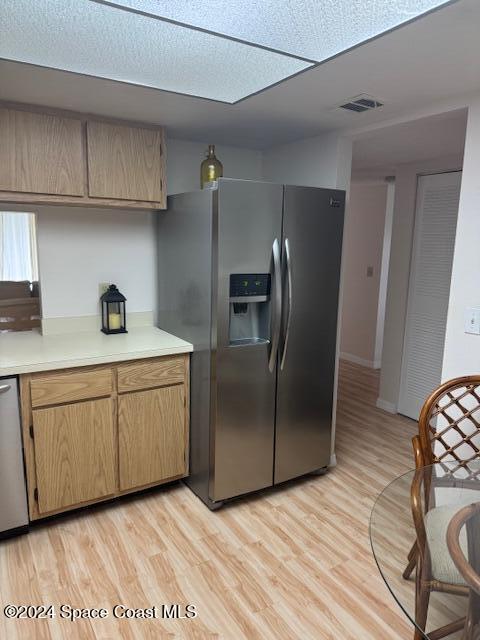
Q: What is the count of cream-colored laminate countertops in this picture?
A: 1